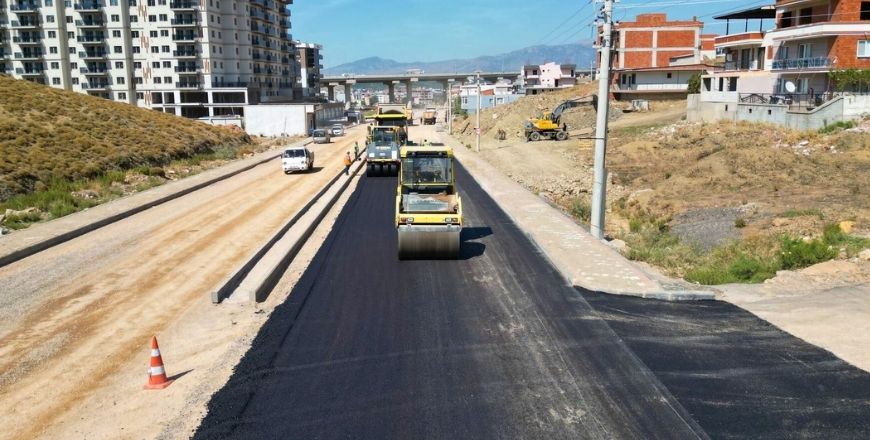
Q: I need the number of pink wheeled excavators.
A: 0